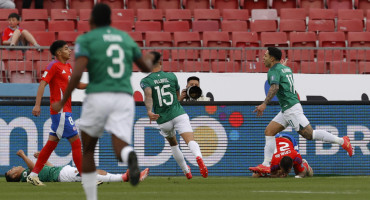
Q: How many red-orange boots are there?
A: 6